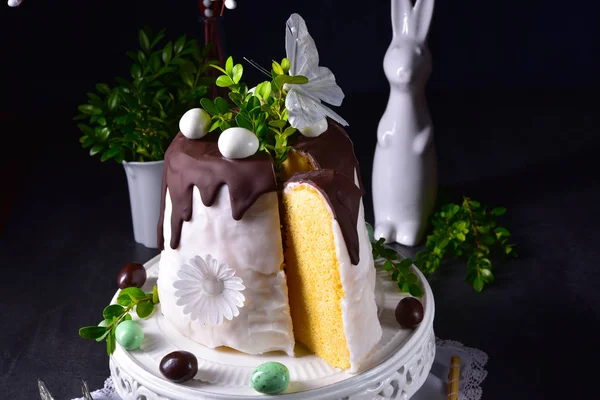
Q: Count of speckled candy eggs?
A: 1